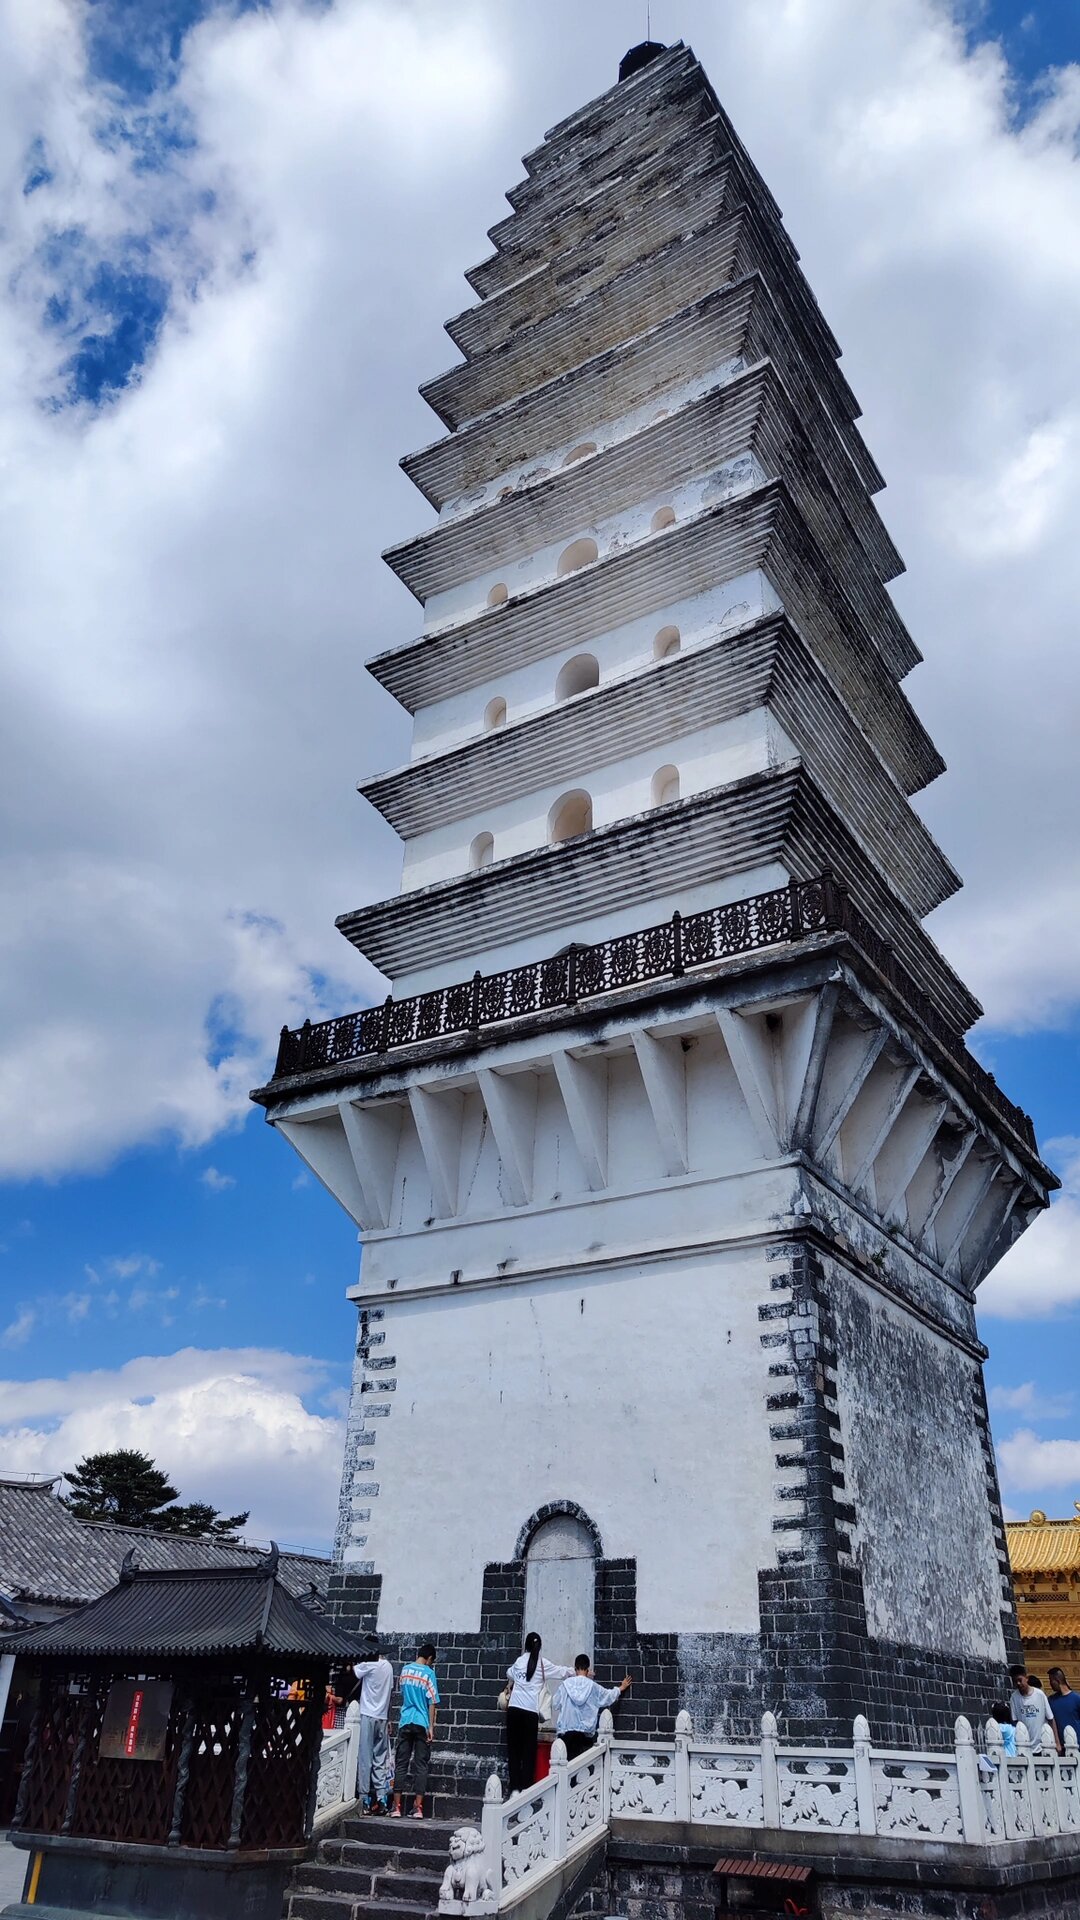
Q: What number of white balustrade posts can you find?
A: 12